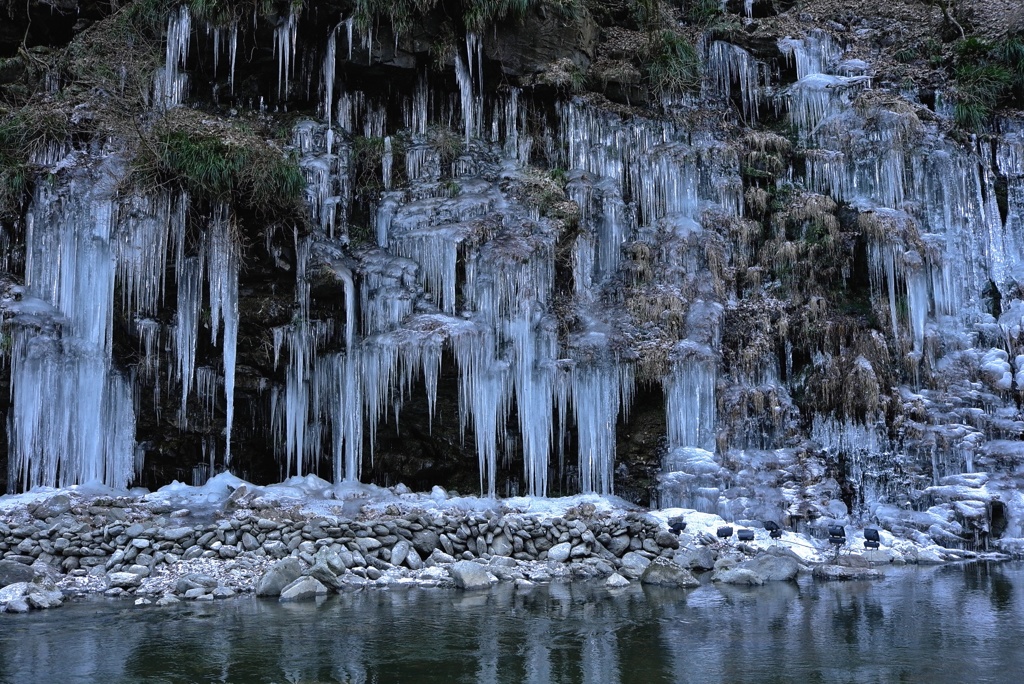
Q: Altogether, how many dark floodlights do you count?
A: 6